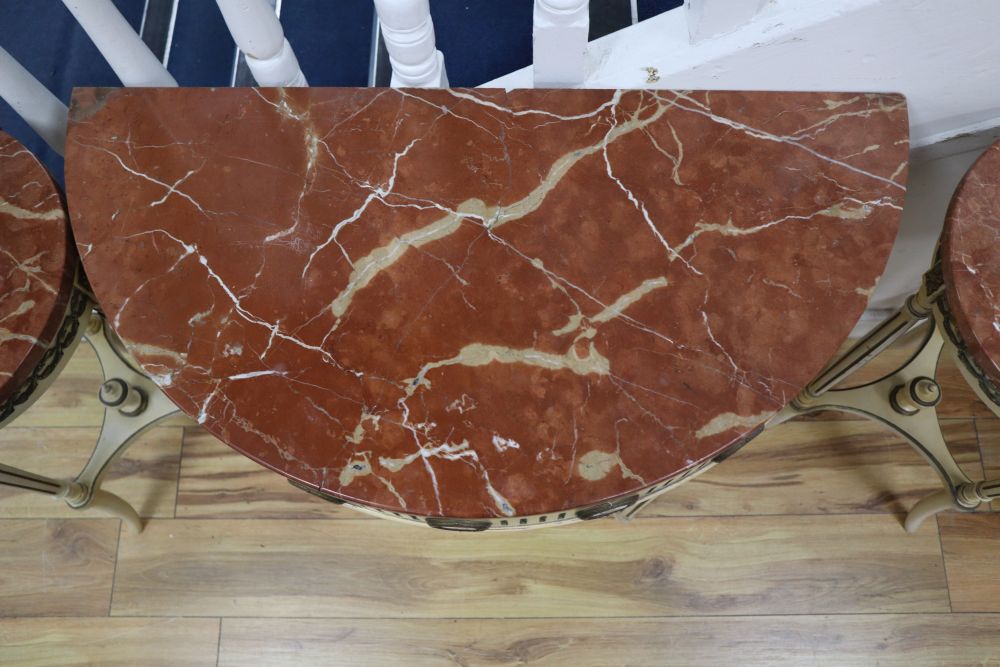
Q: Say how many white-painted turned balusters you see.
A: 5